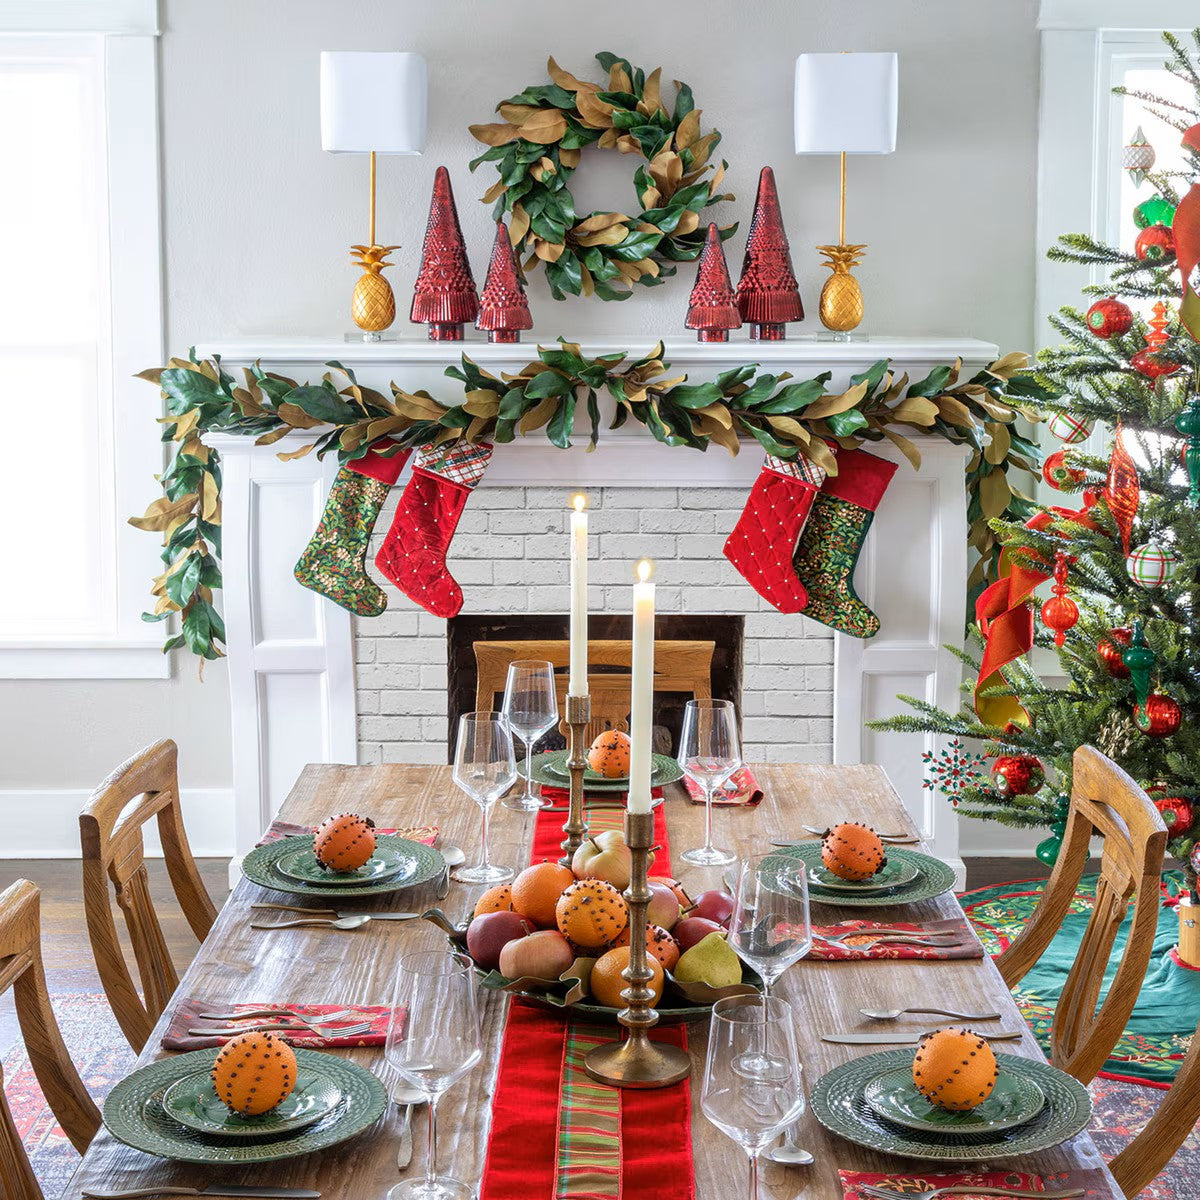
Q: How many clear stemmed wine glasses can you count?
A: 6